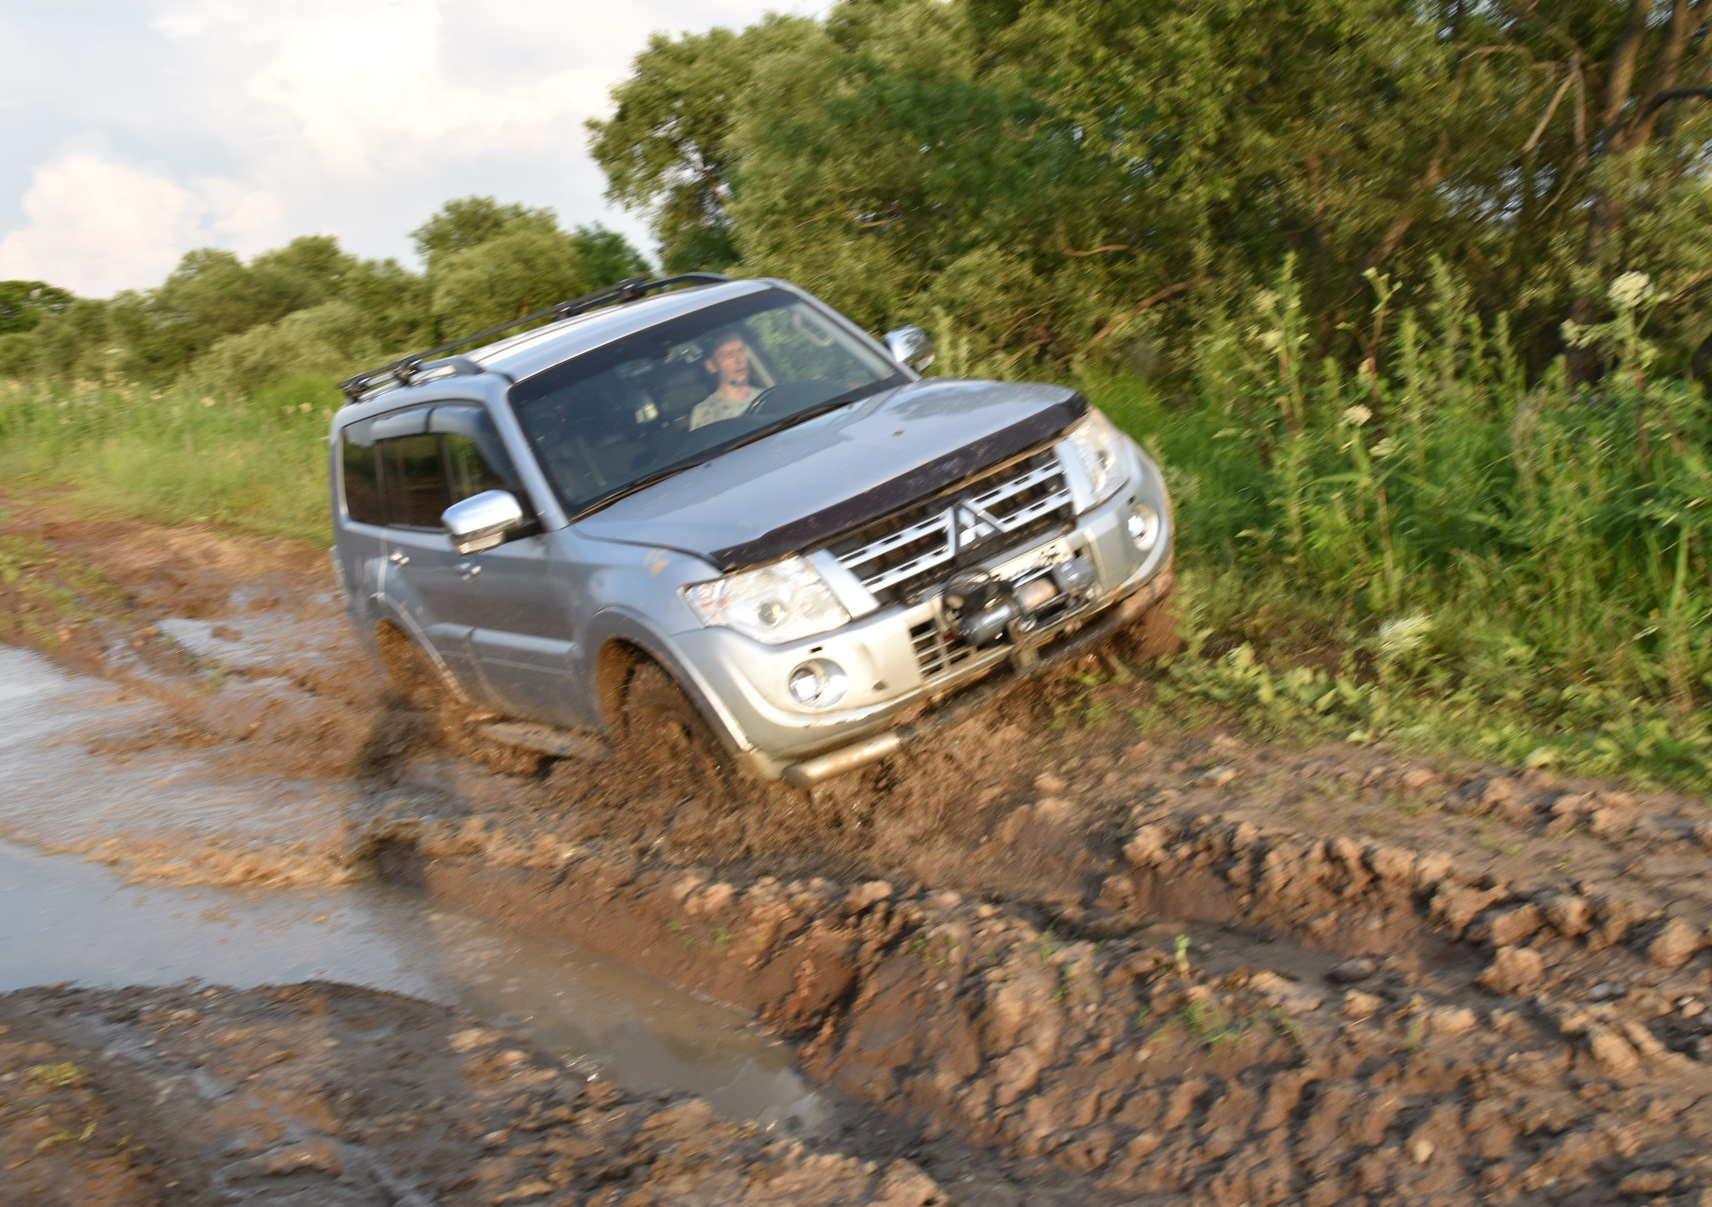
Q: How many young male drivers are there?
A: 1